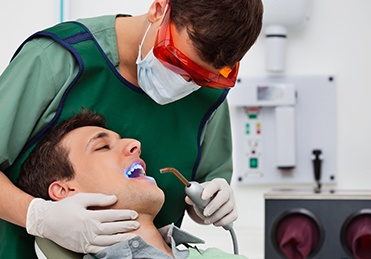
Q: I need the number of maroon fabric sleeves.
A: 2